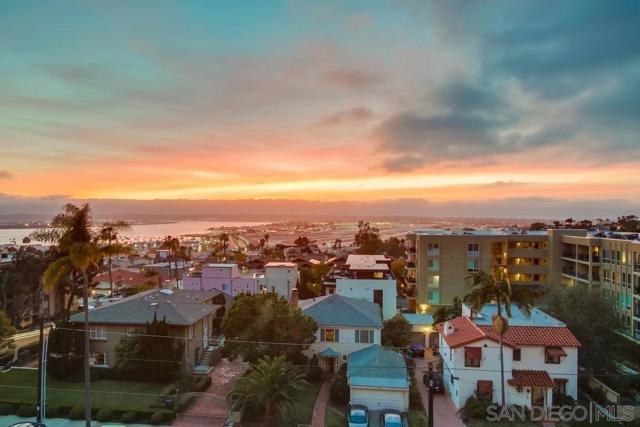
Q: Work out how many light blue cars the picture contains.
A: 2